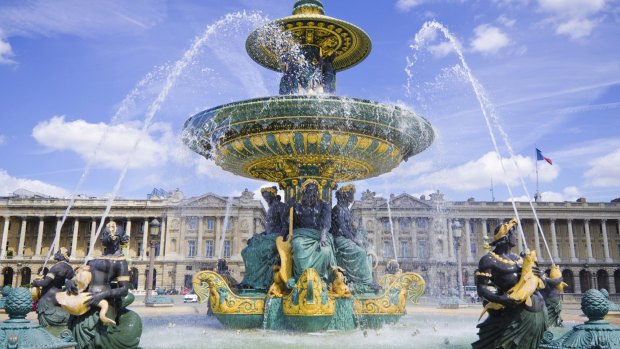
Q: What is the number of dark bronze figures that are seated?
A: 3